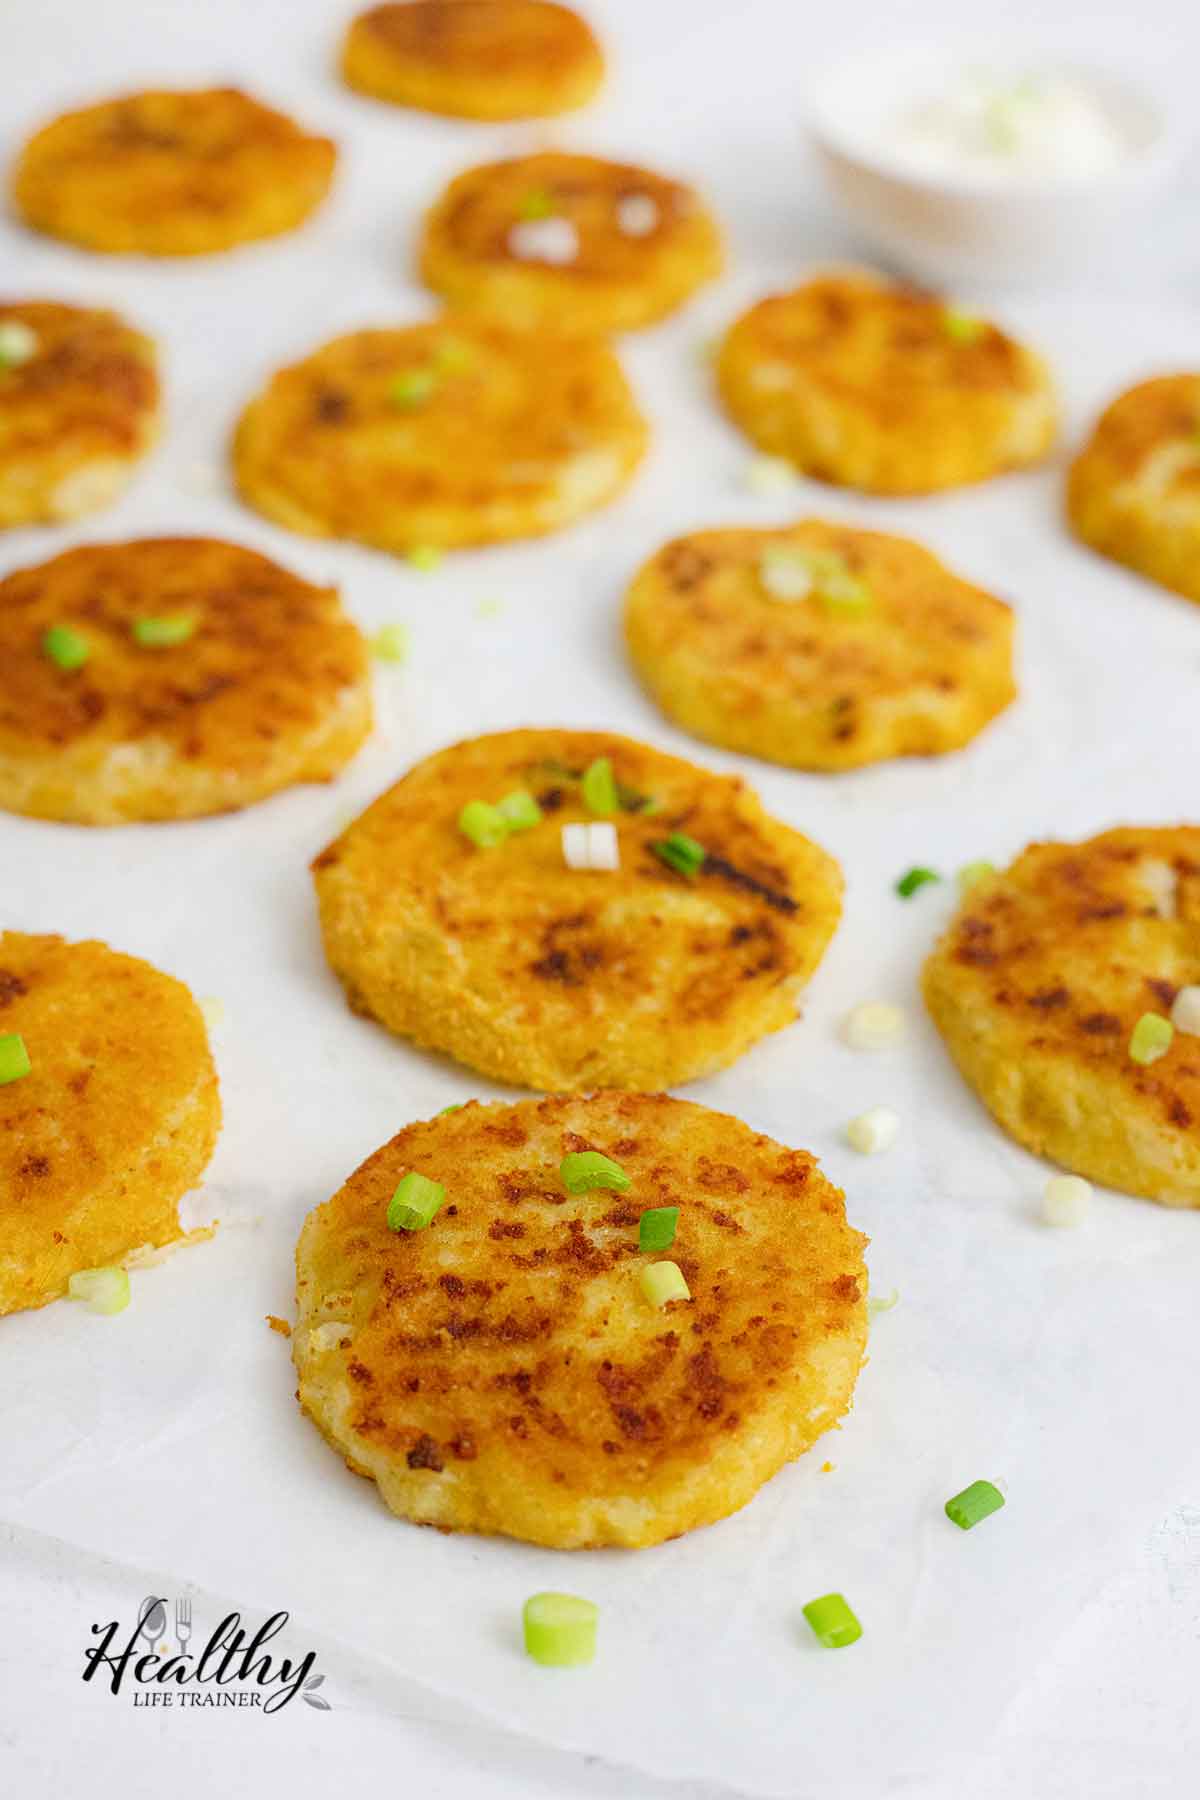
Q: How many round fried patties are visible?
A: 13